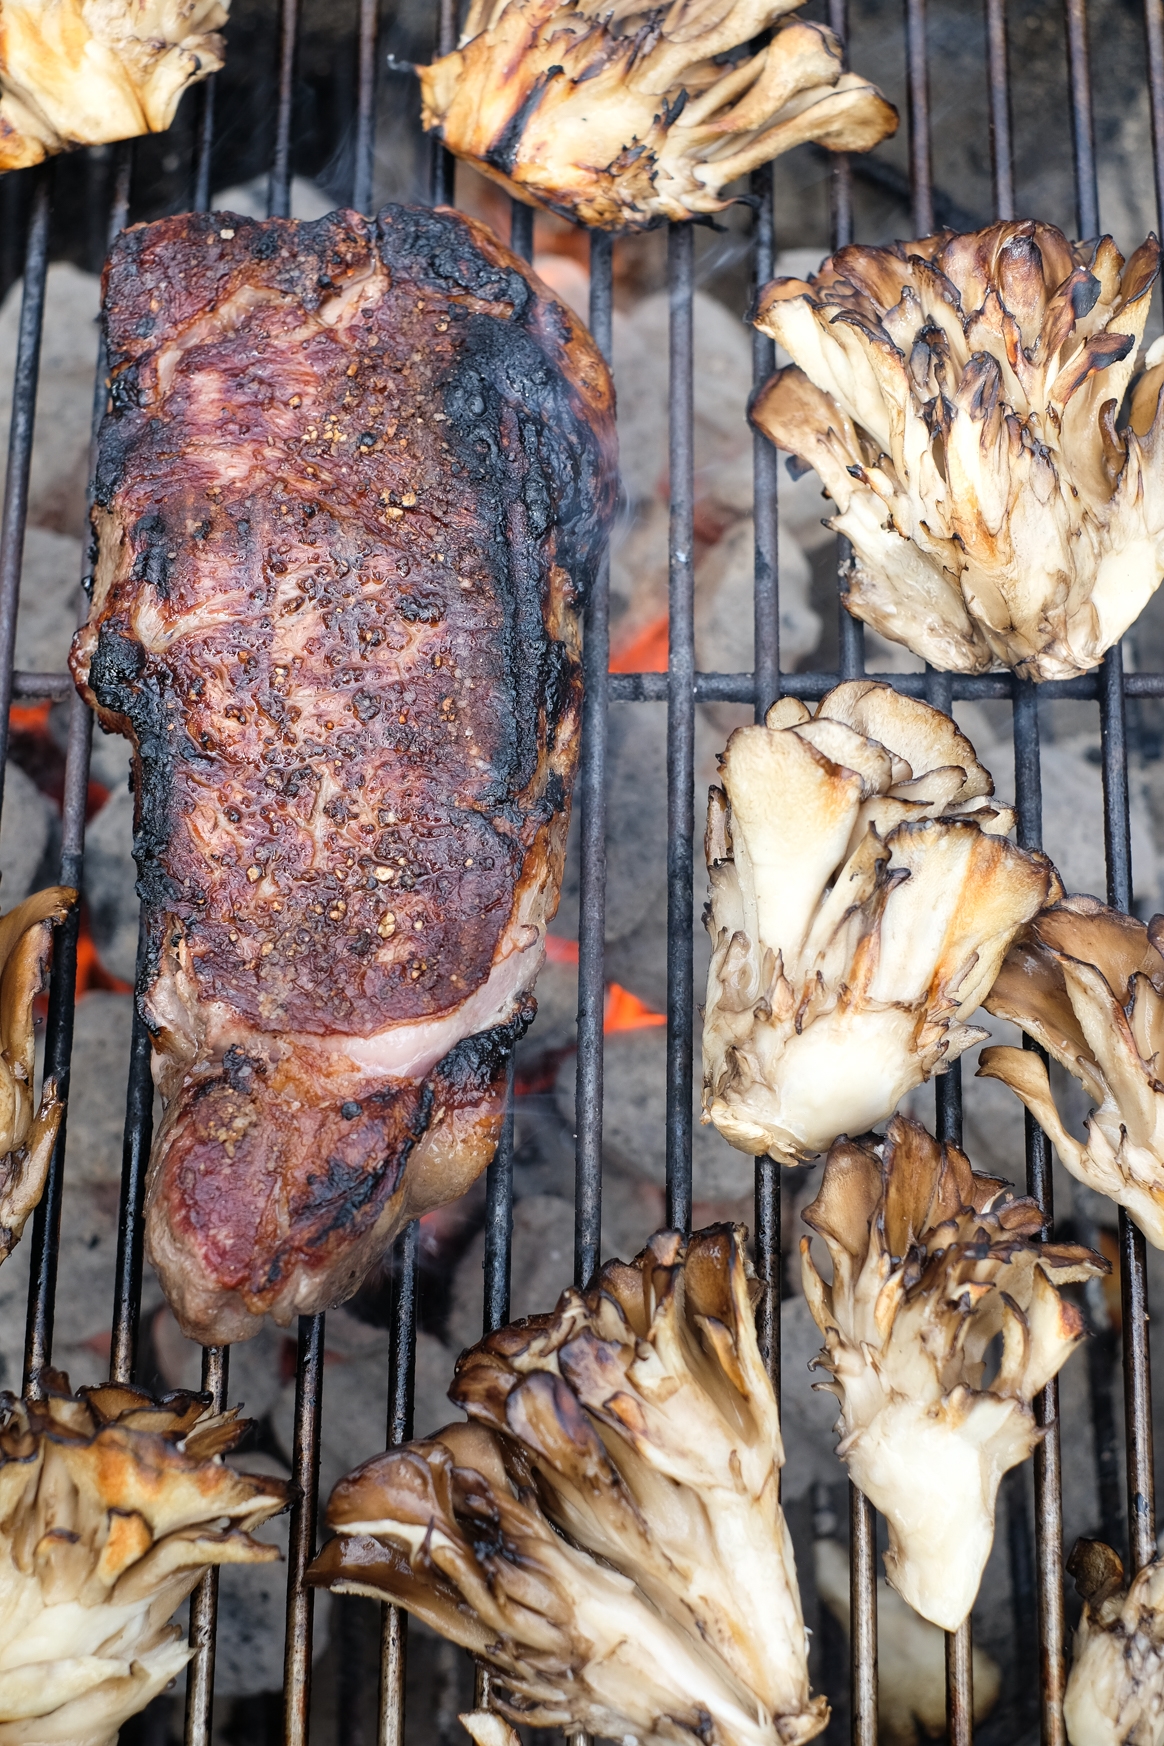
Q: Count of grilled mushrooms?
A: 10